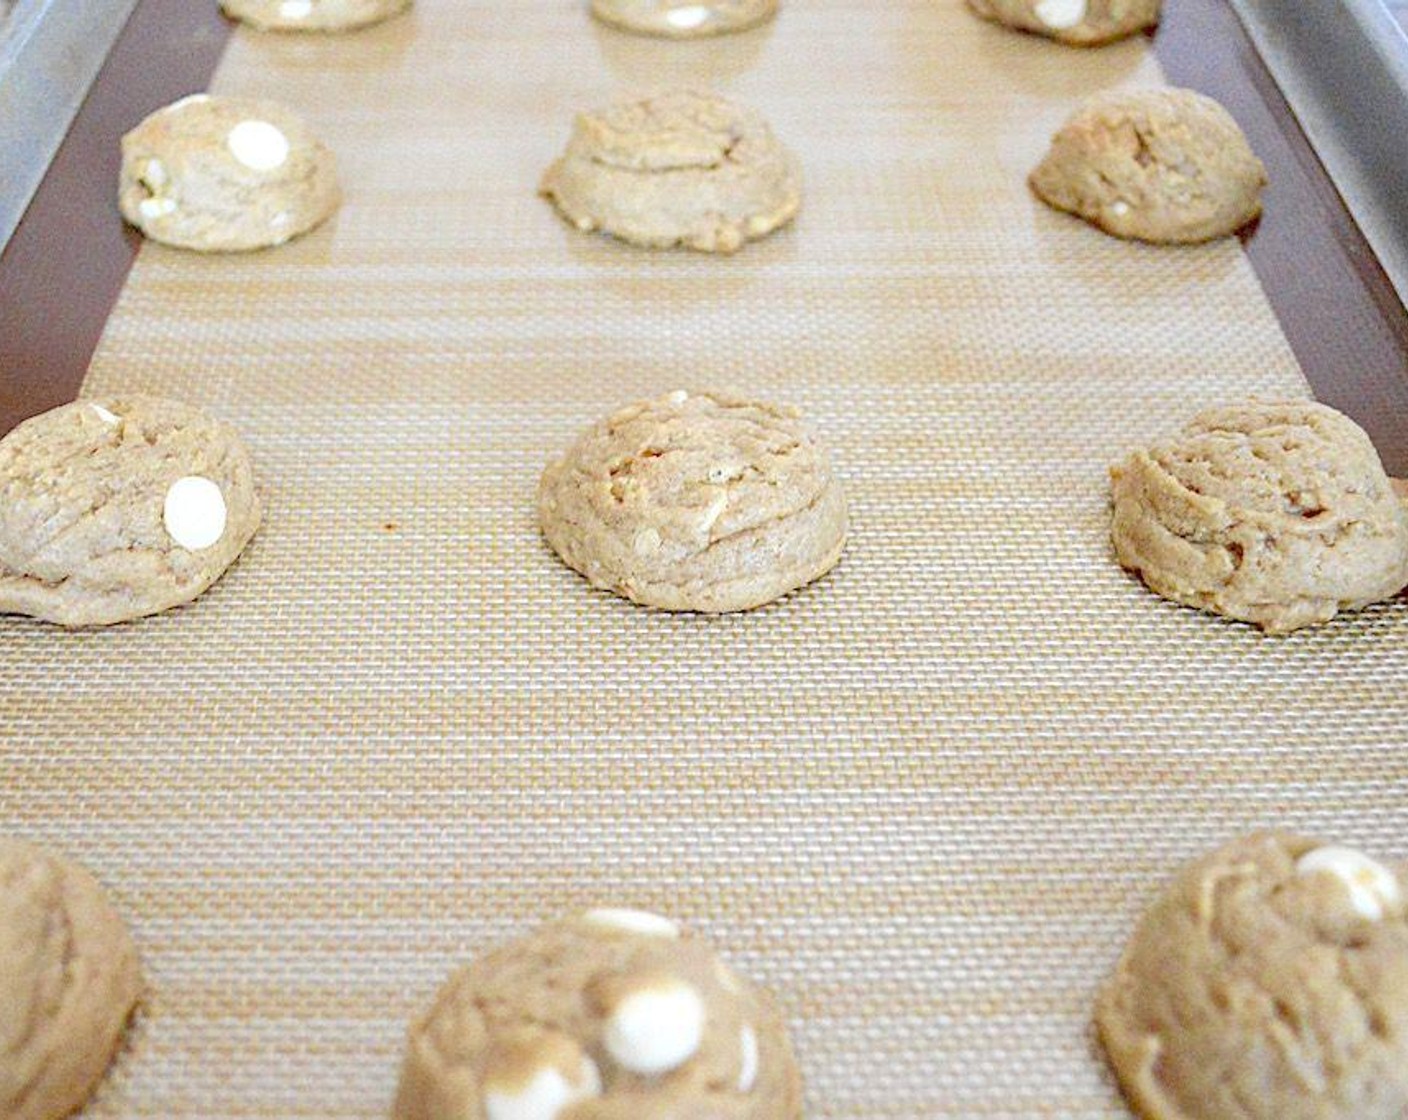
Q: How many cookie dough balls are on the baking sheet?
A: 12